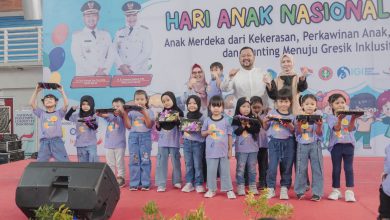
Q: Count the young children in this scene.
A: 13